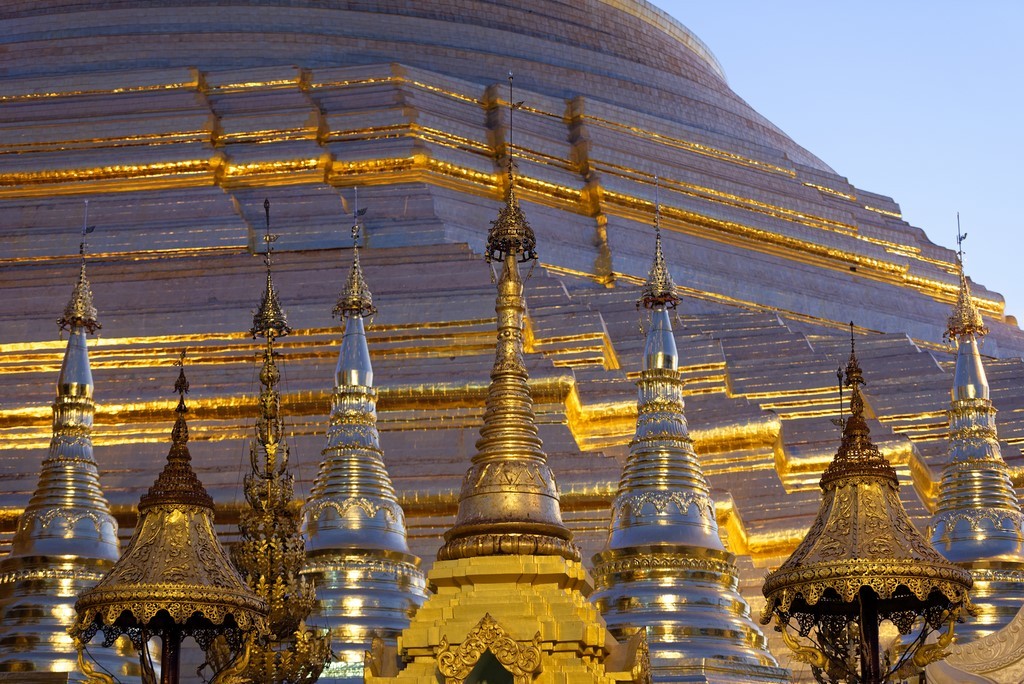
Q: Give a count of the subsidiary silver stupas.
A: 4